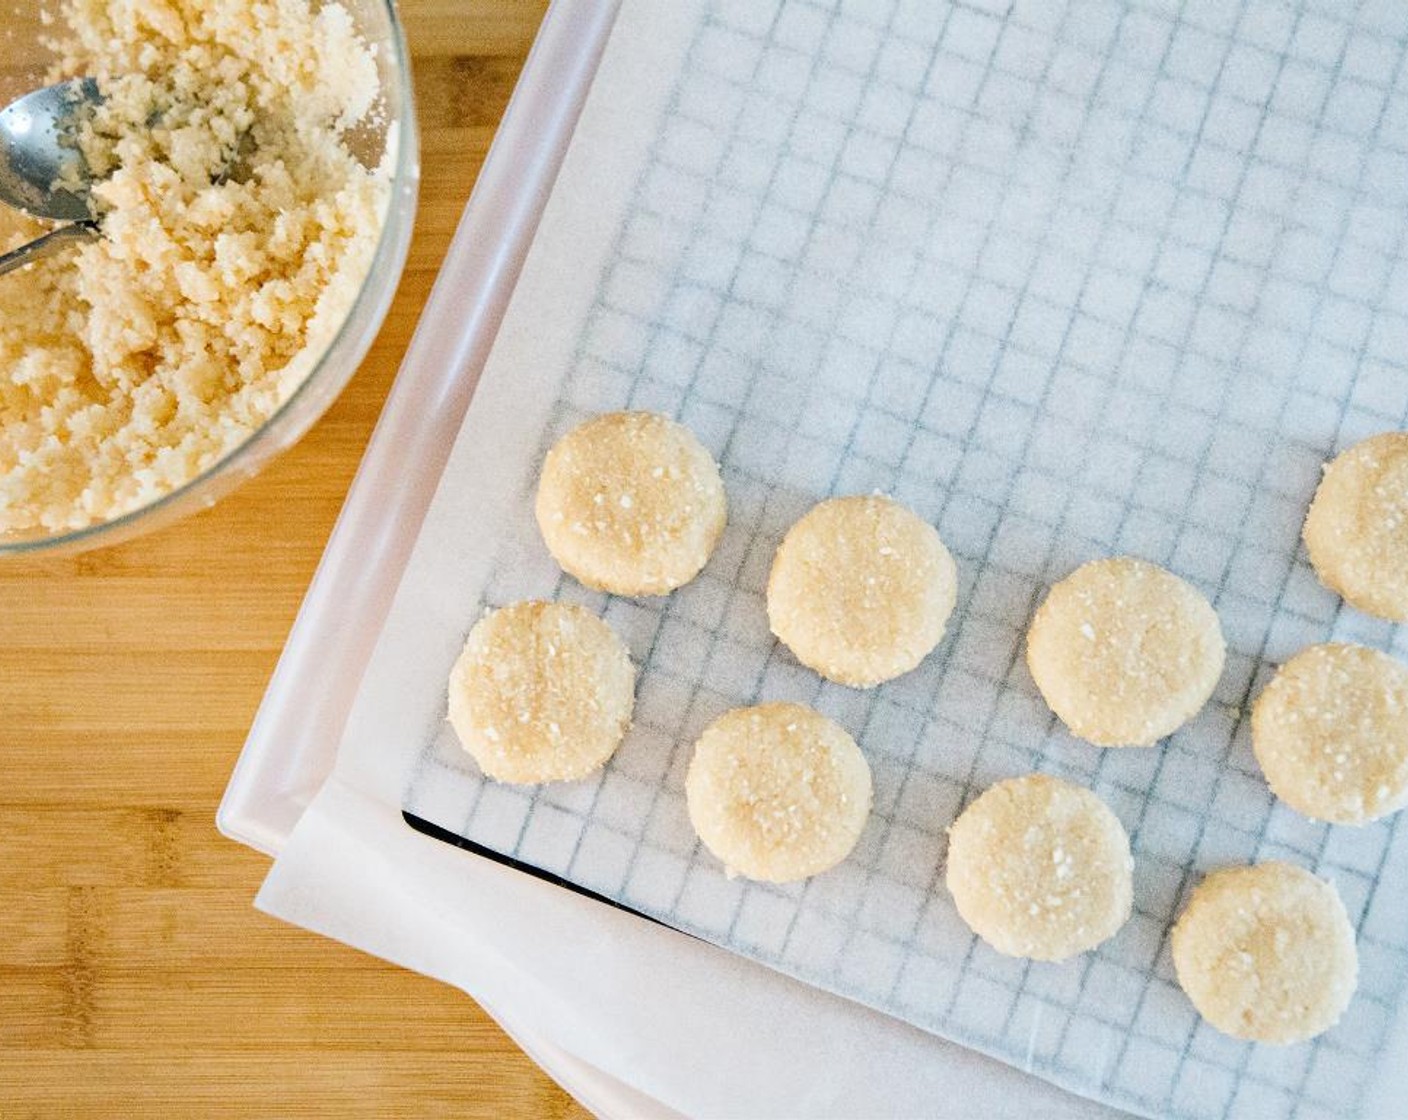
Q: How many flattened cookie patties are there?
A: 9